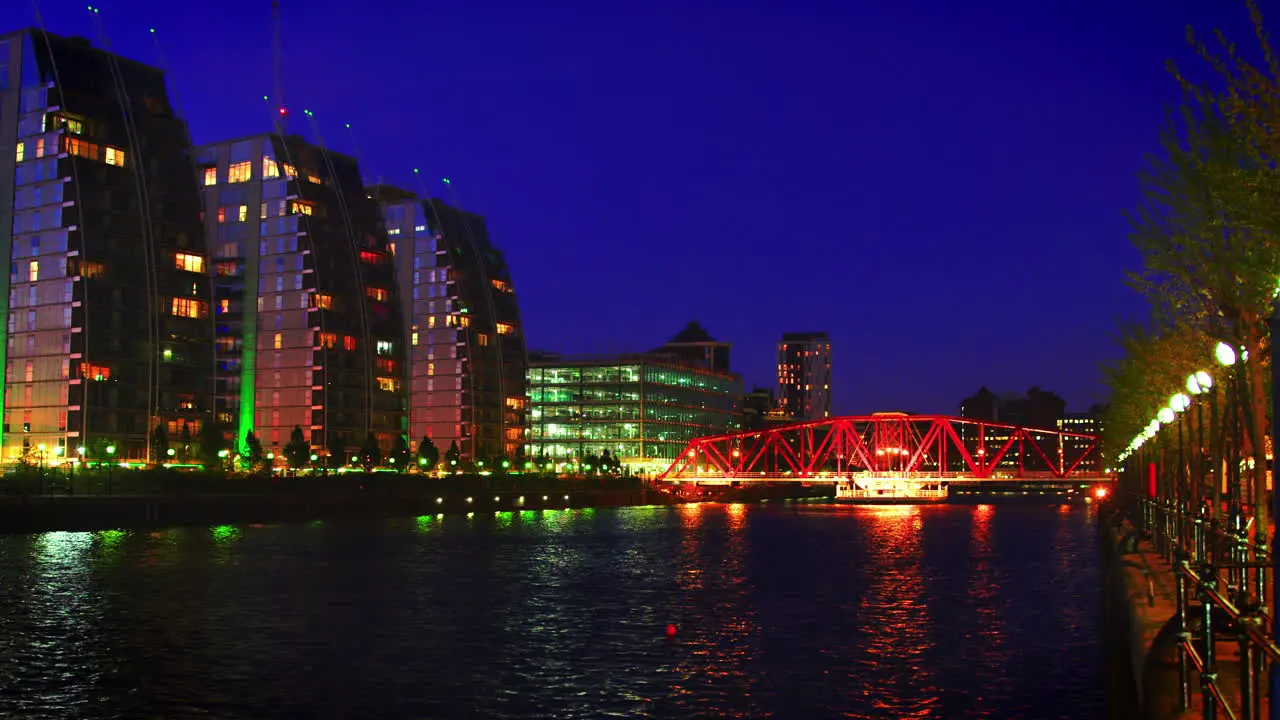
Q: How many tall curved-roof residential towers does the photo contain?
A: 3